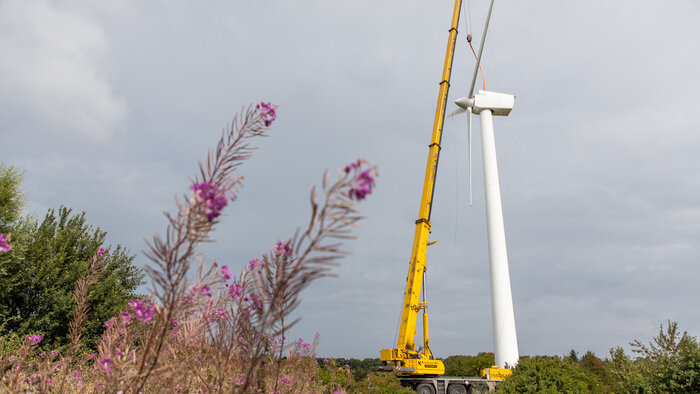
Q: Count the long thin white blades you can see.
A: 3